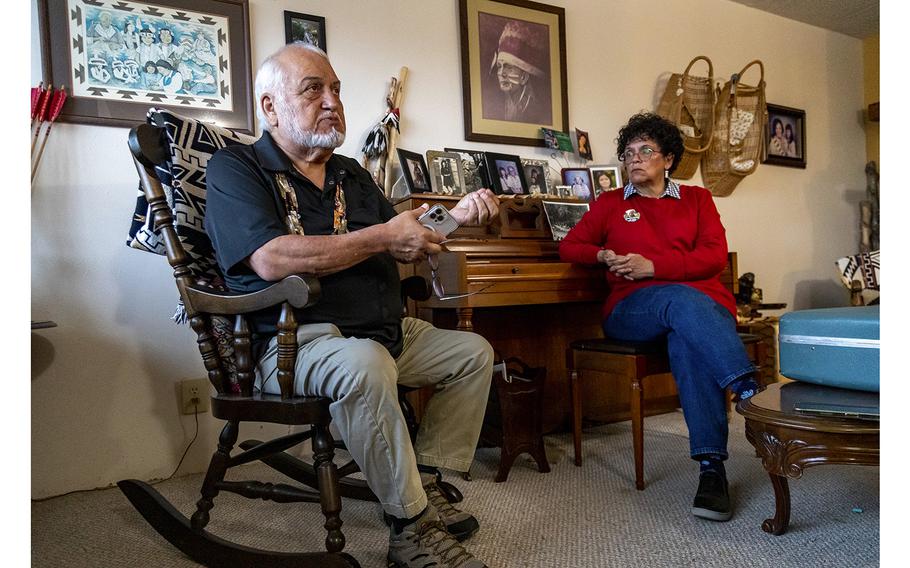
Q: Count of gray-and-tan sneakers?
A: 2